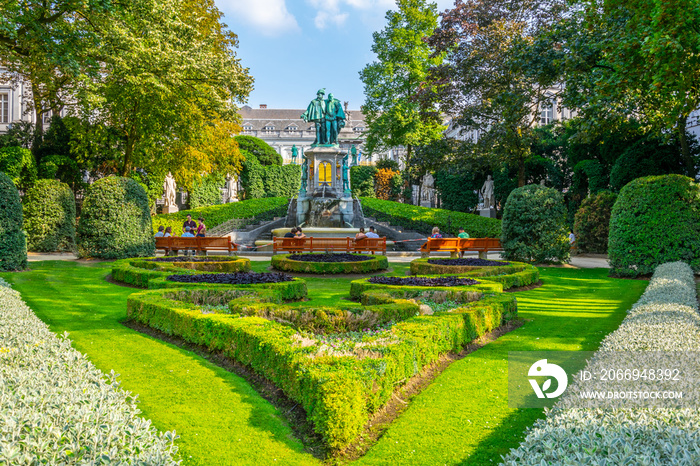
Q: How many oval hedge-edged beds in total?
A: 5